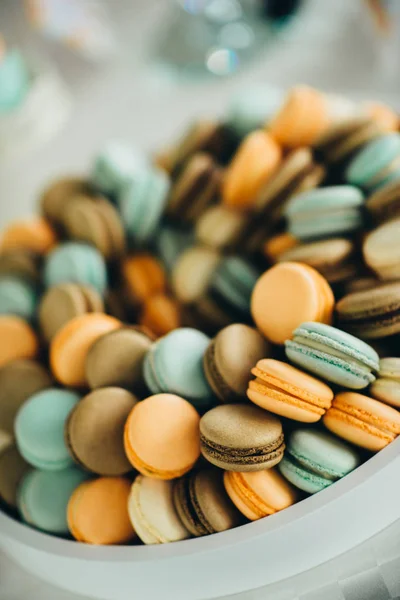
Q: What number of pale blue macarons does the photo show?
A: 14